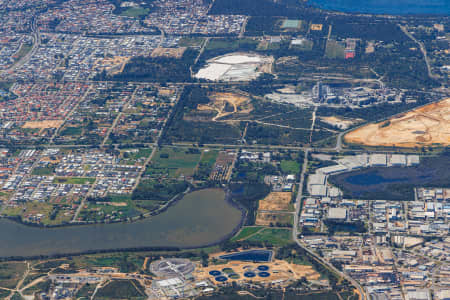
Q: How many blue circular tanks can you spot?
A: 5